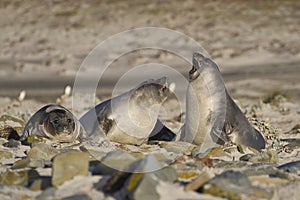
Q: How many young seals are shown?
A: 3